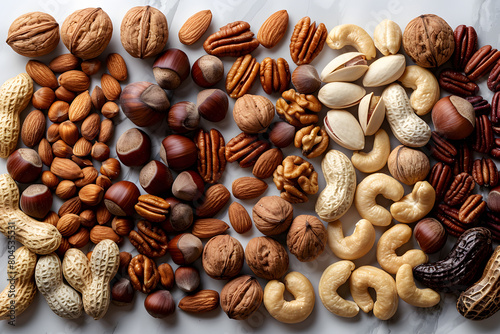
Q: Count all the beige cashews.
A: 11